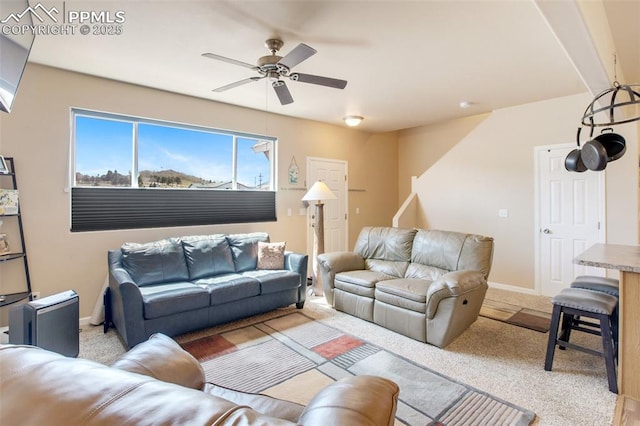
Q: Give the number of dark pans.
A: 3